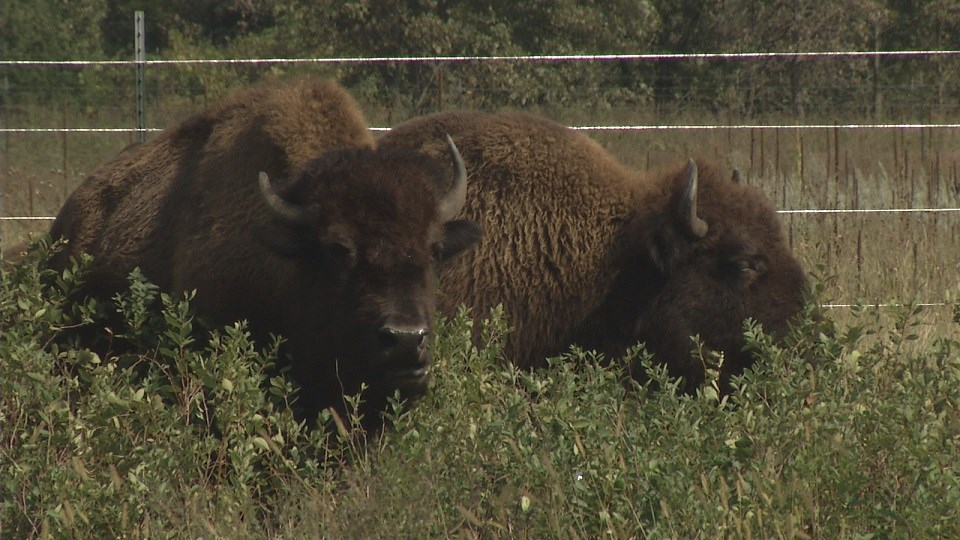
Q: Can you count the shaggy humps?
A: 2